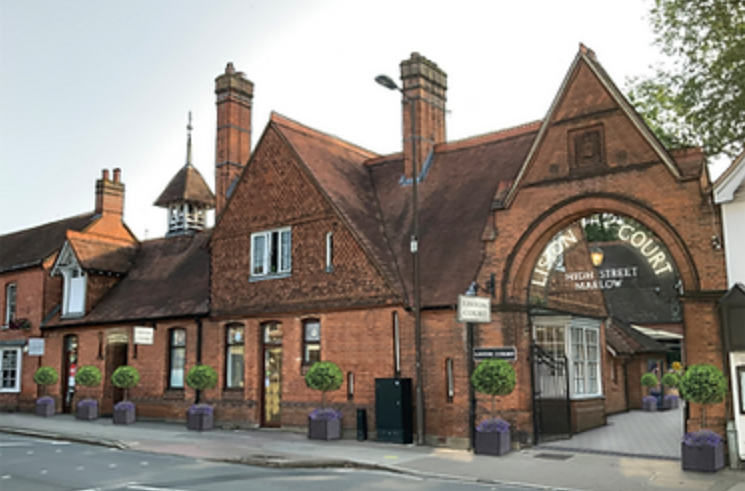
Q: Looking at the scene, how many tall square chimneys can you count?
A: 2